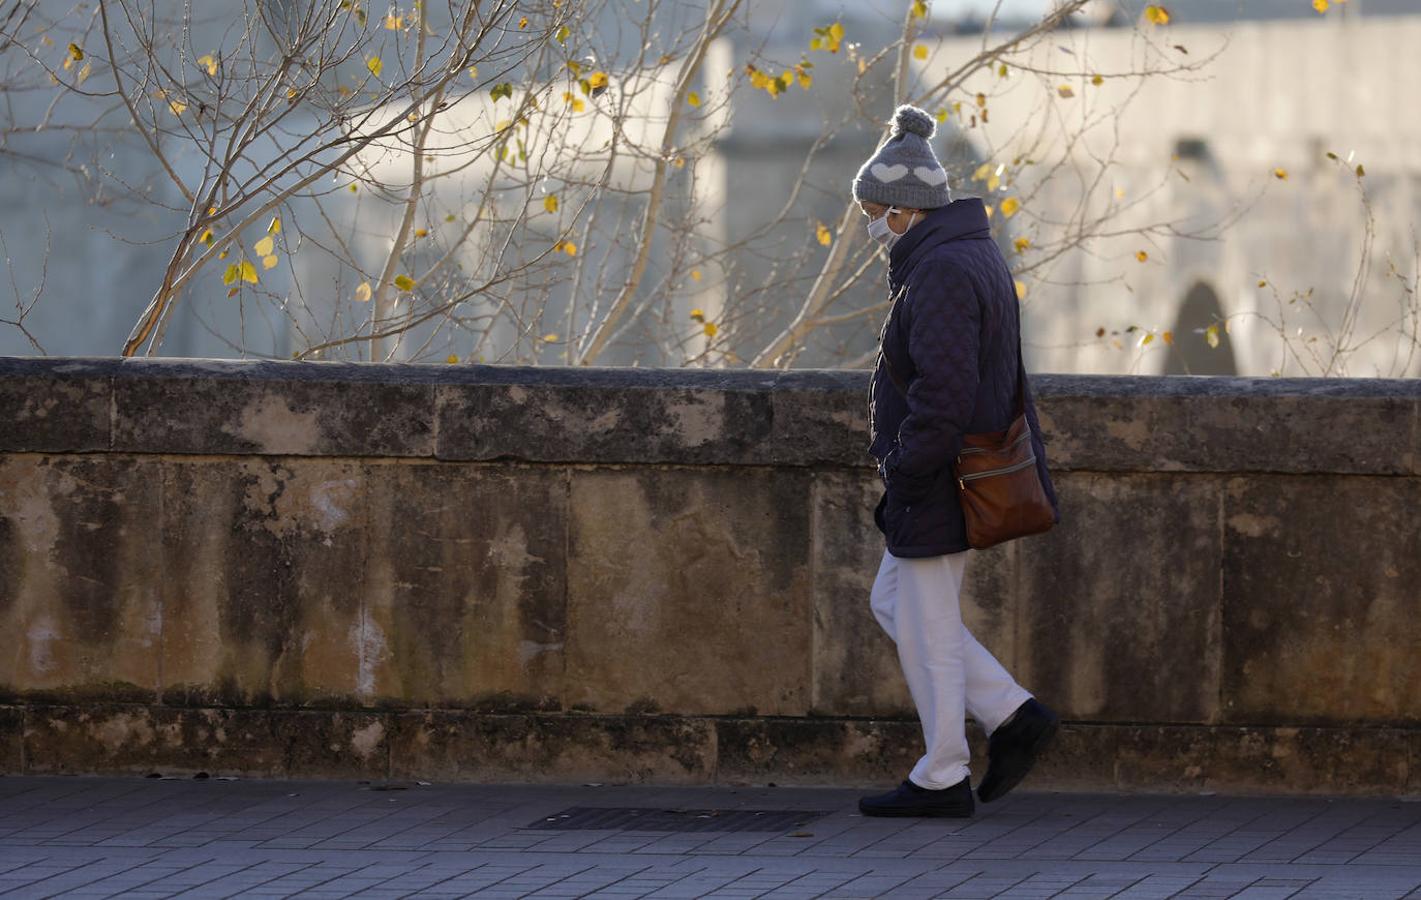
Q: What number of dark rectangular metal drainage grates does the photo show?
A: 1